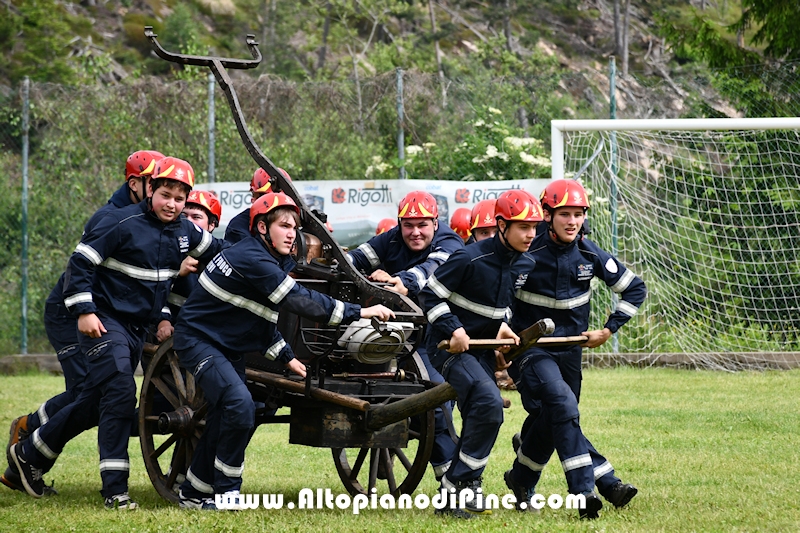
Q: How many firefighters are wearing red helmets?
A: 11